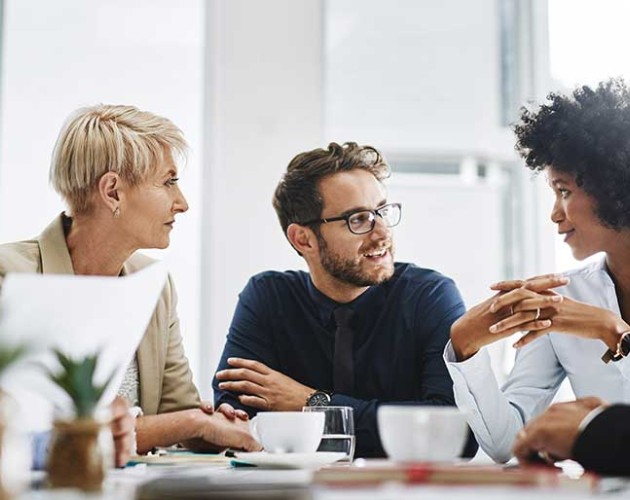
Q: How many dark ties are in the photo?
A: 1